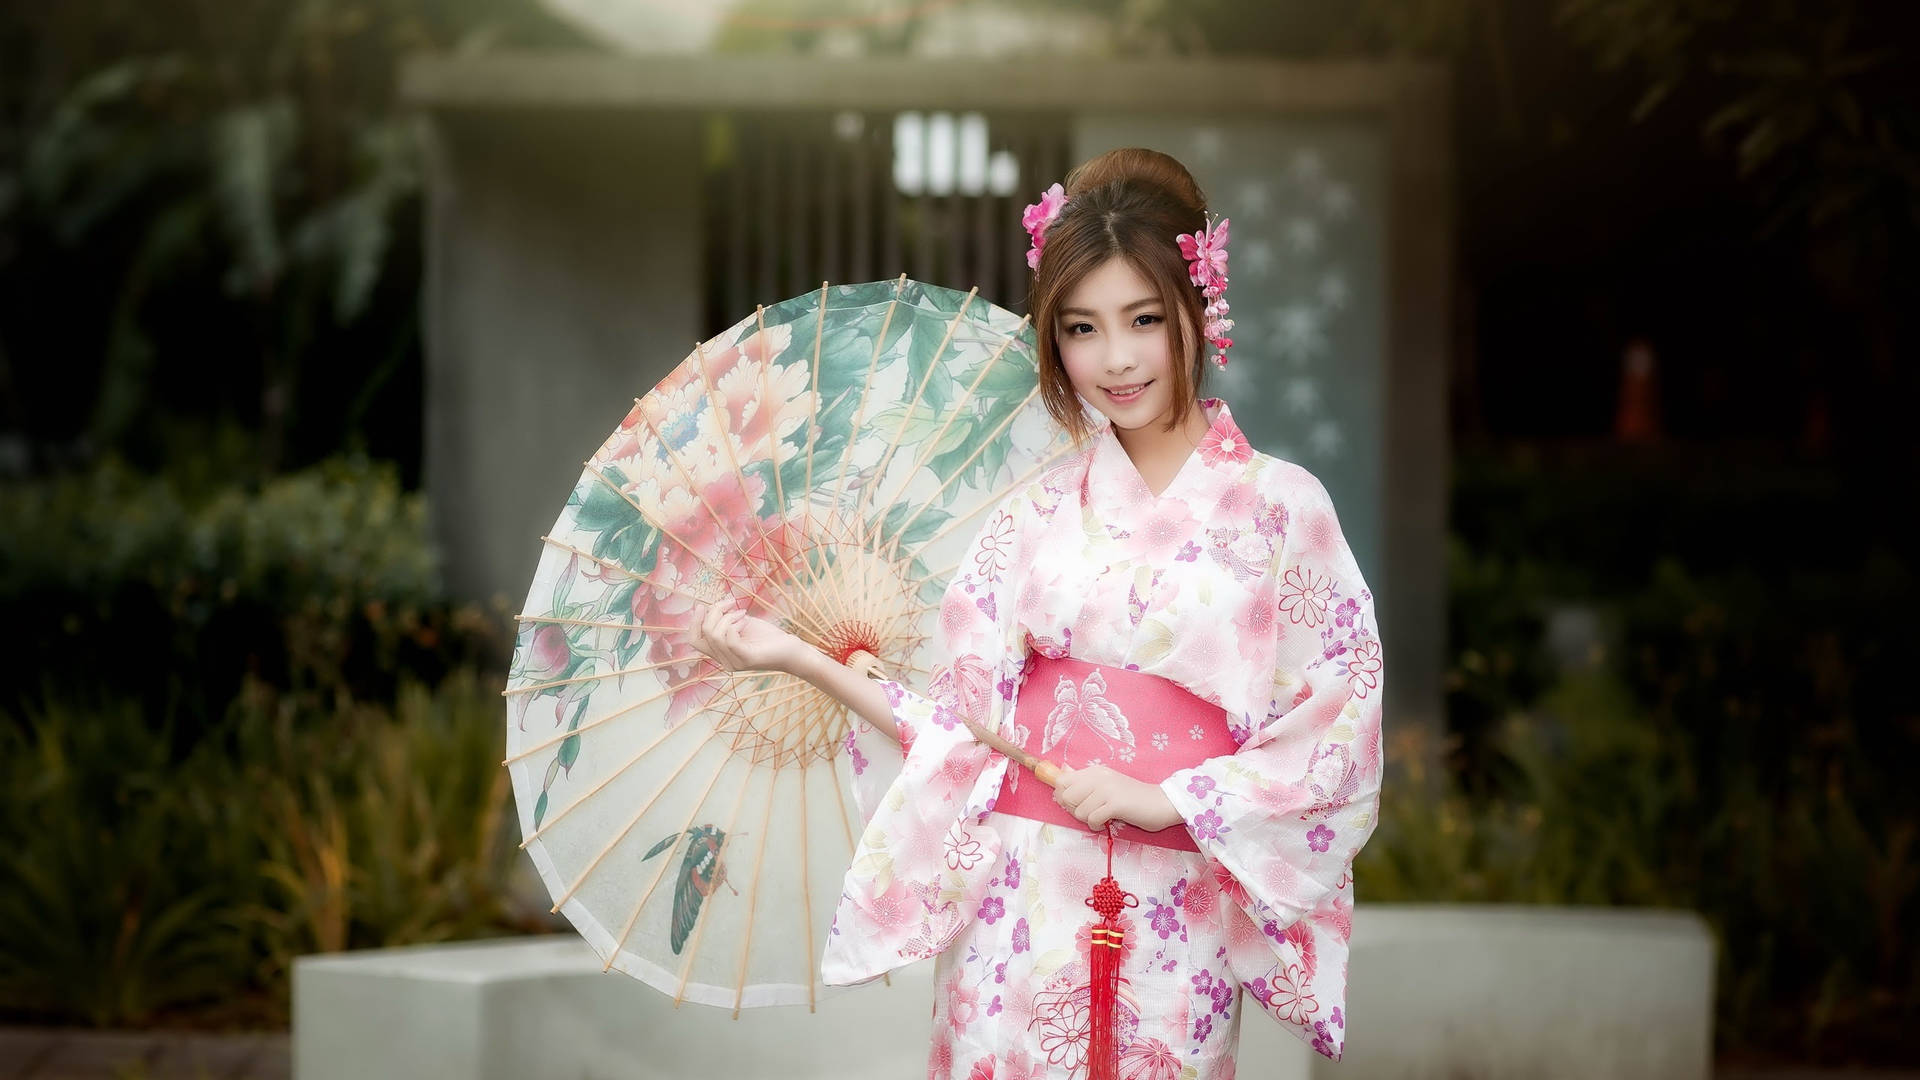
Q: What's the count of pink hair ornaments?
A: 2